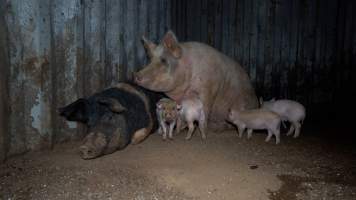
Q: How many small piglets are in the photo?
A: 4